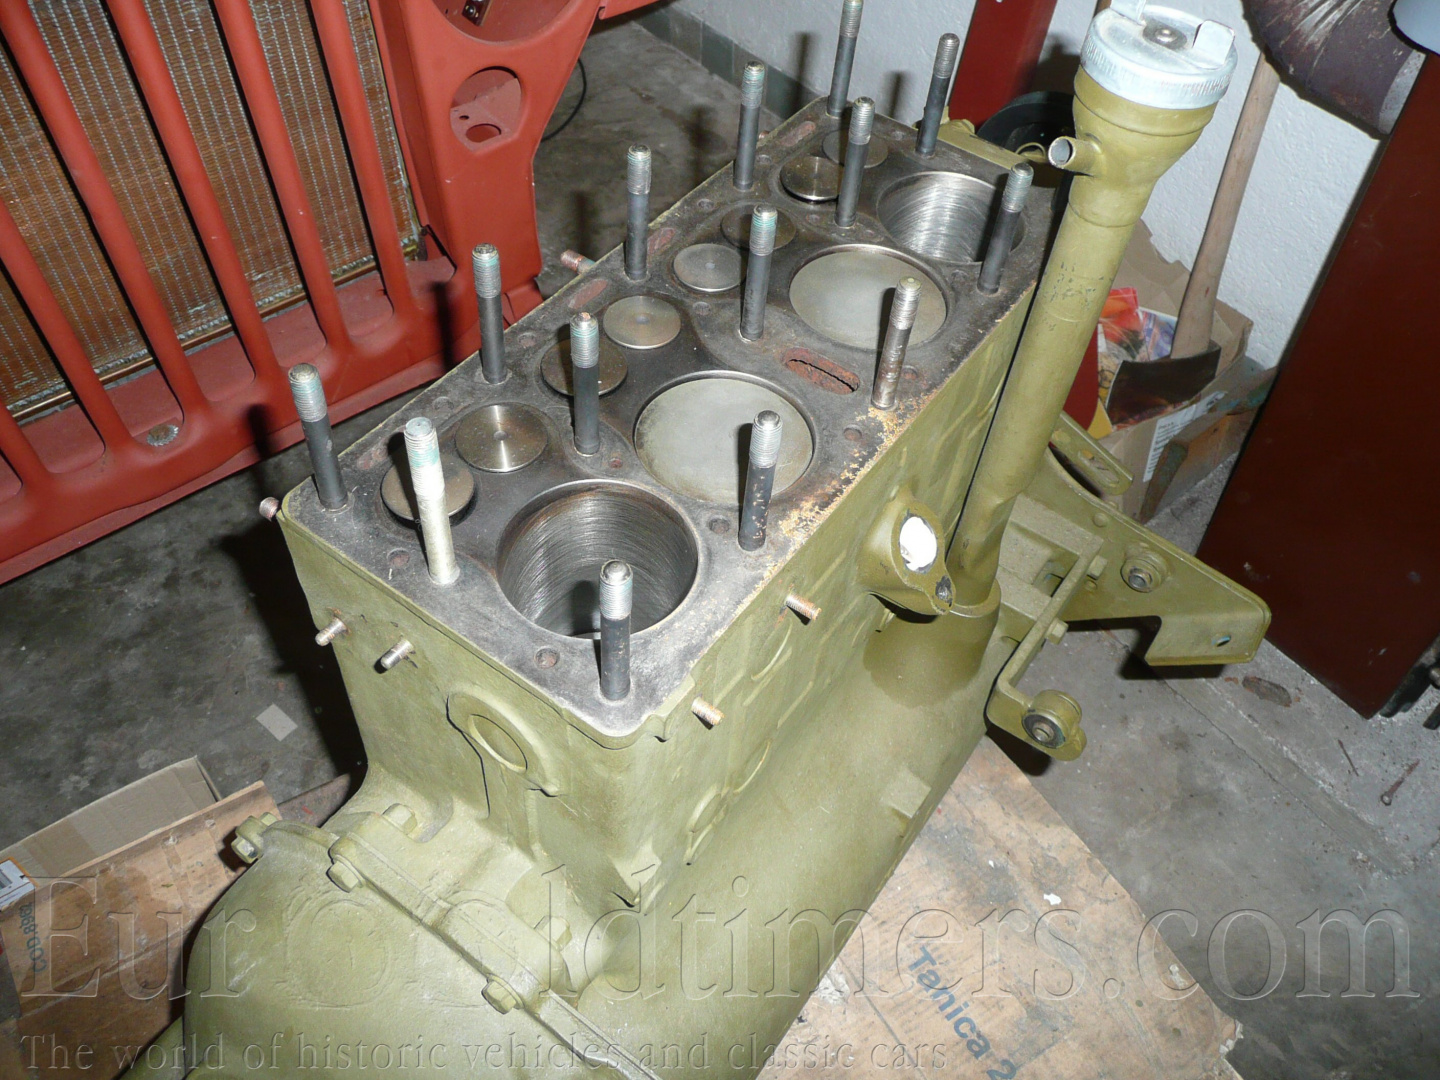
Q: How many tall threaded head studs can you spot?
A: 14